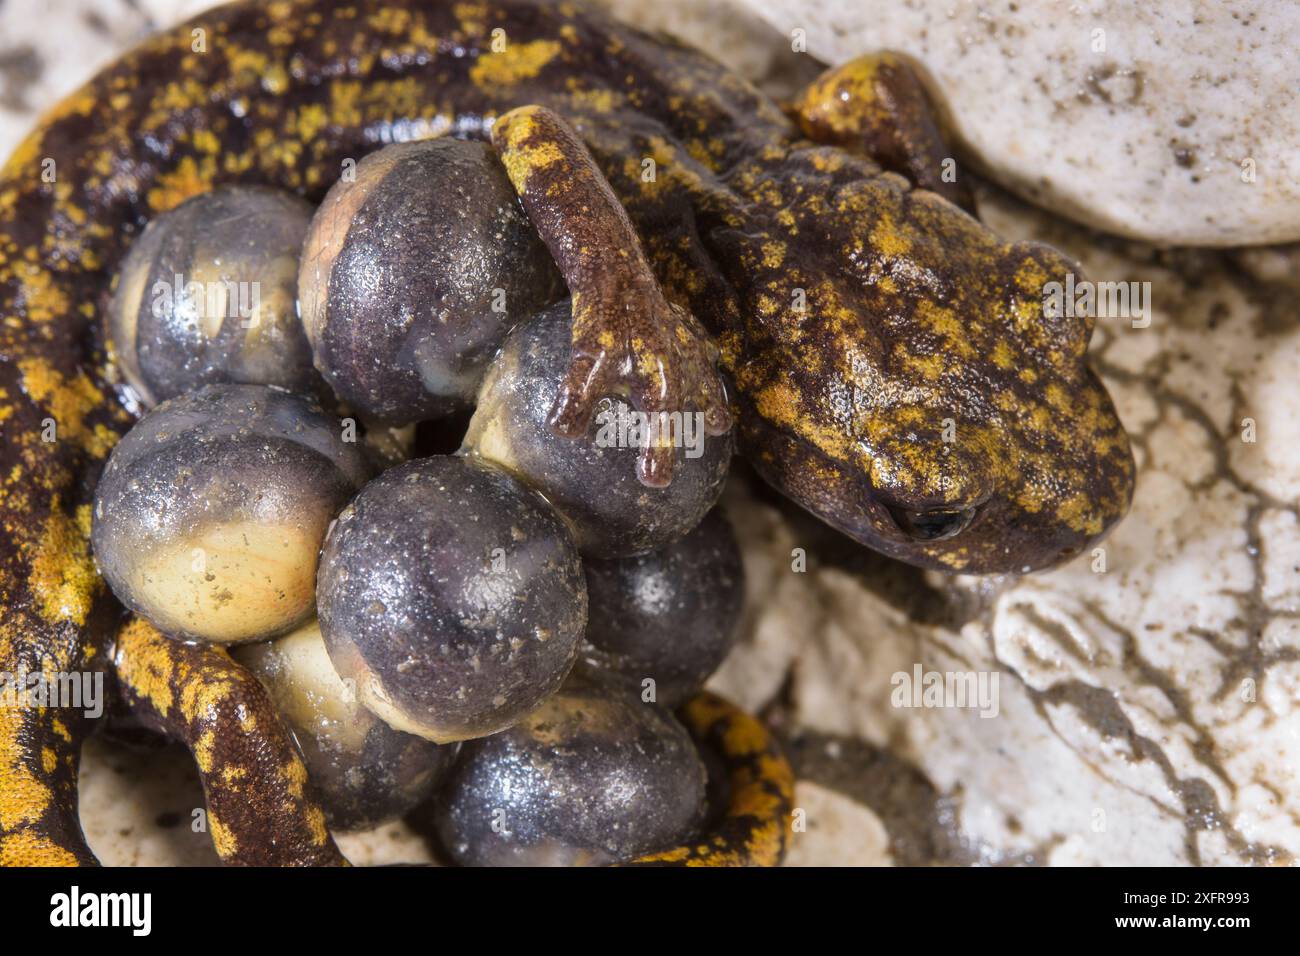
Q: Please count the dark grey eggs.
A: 8